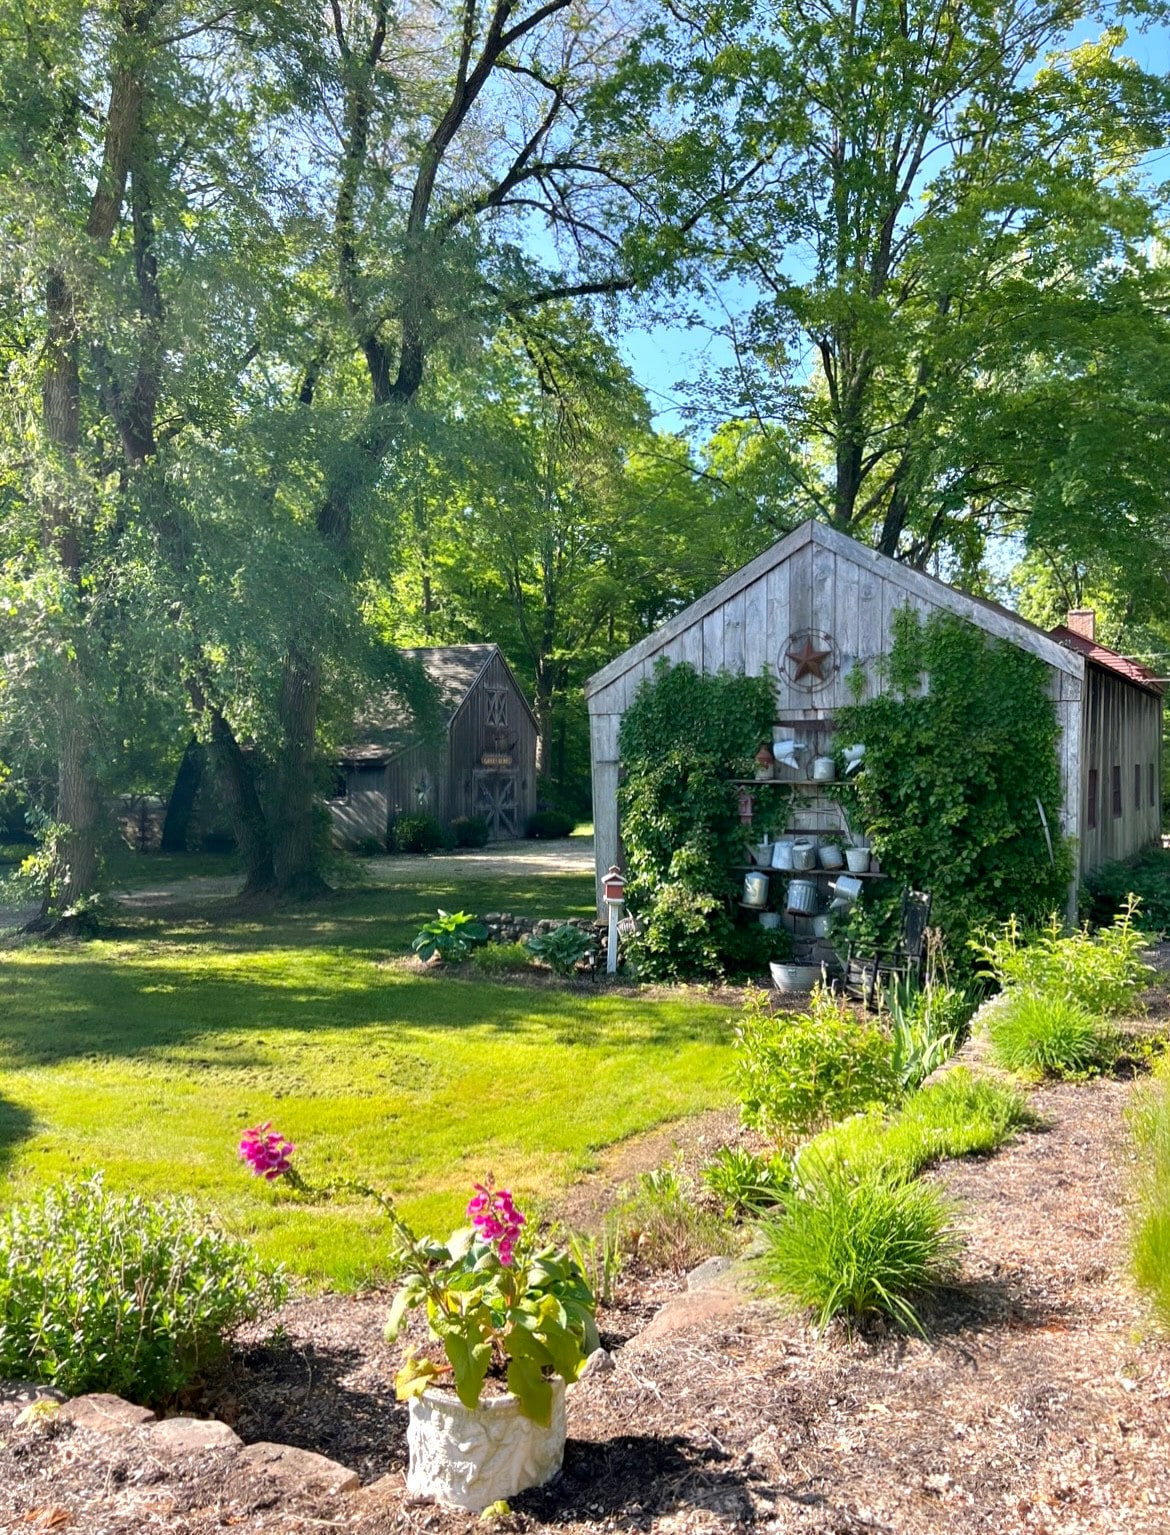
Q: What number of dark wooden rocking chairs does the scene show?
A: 1